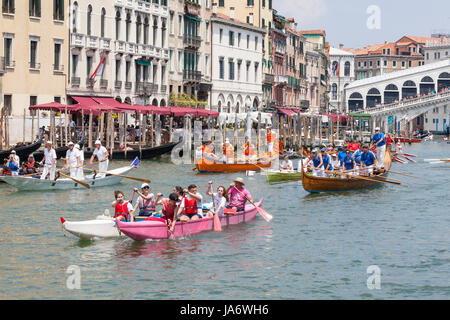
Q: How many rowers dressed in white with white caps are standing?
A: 4